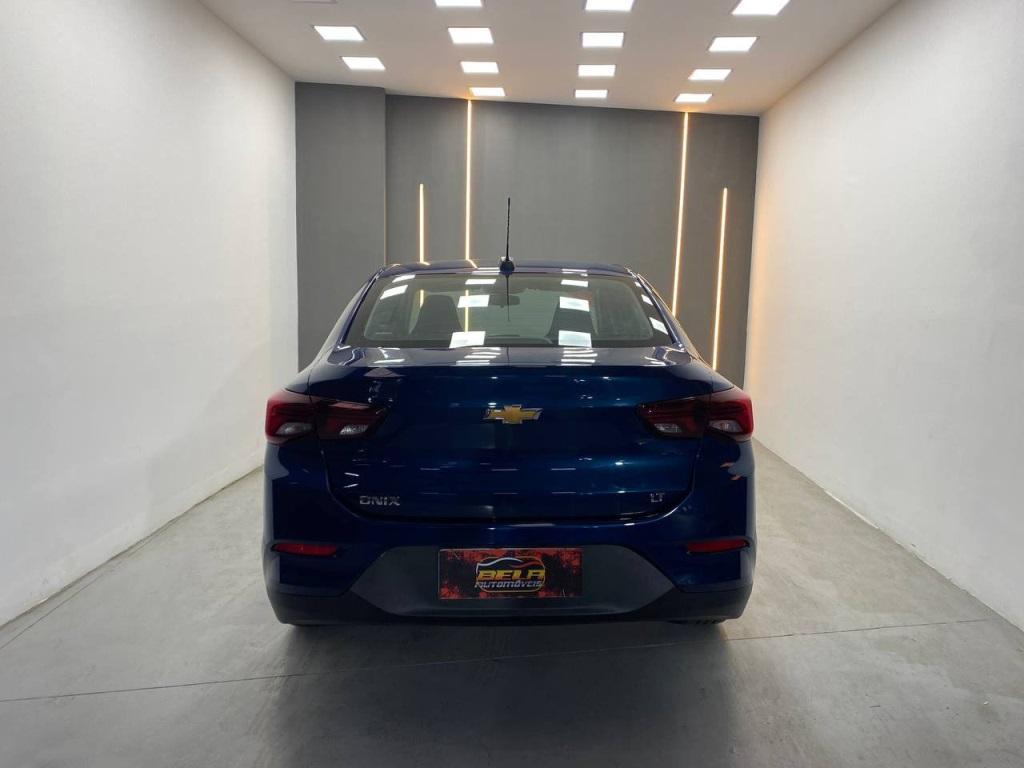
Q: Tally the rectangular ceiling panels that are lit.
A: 14